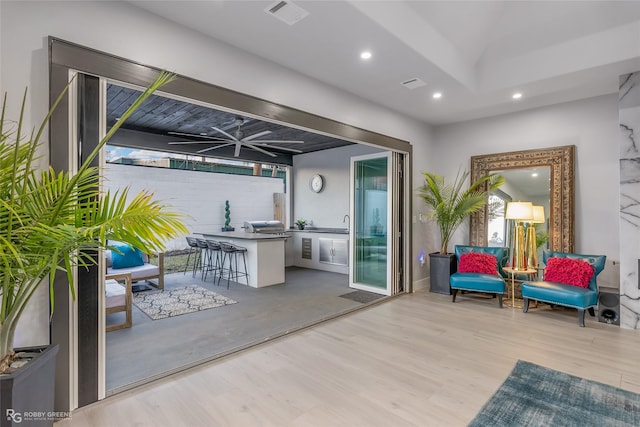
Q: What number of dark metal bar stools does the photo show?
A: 4